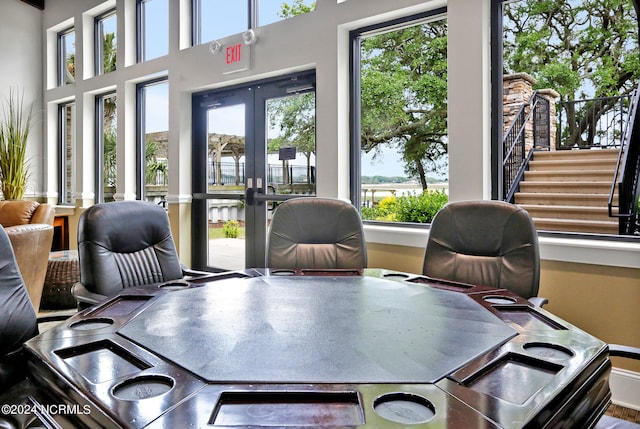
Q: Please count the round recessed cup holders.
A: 8